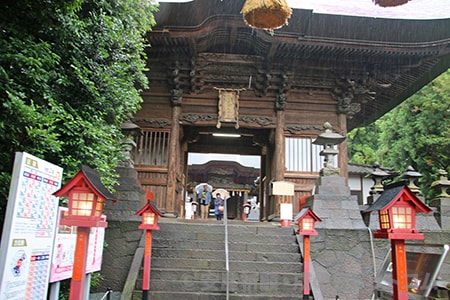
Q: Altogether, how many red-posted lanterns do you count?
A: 4